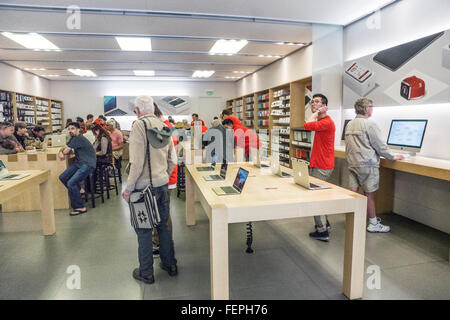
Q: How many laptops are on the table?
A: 6